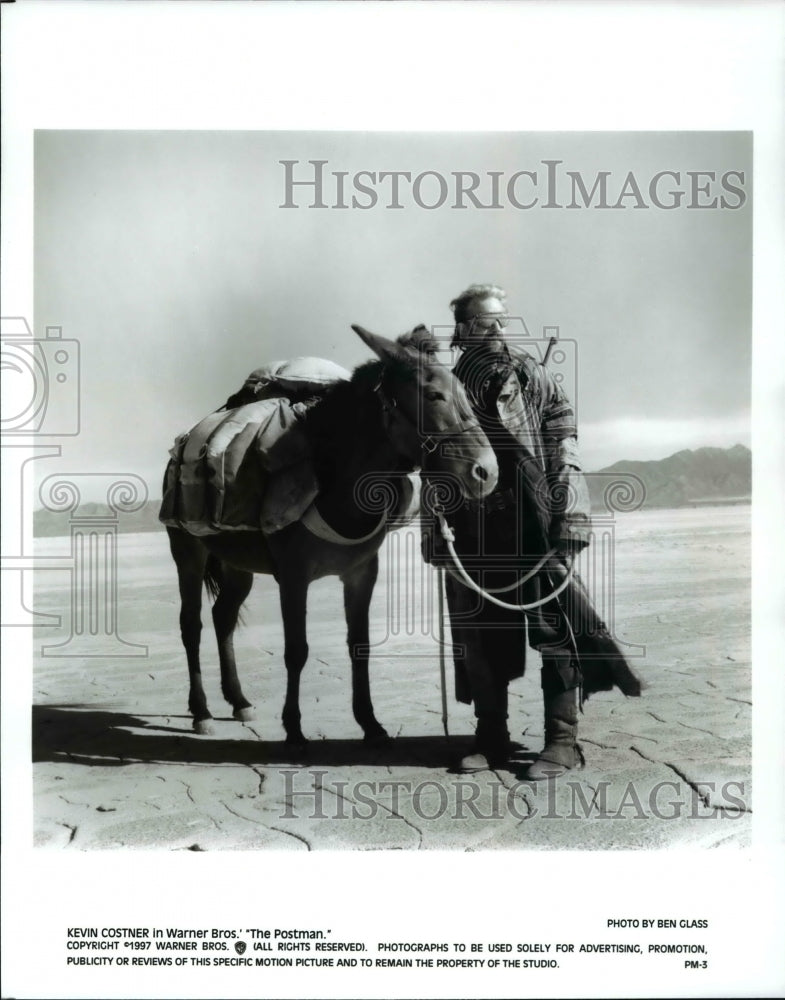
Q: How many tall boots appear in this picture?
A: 2